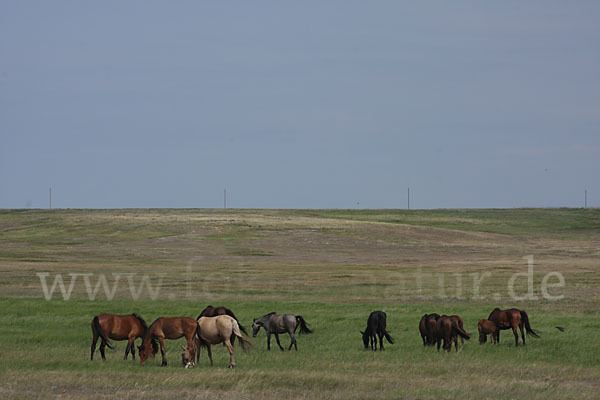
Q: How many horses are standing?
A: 11